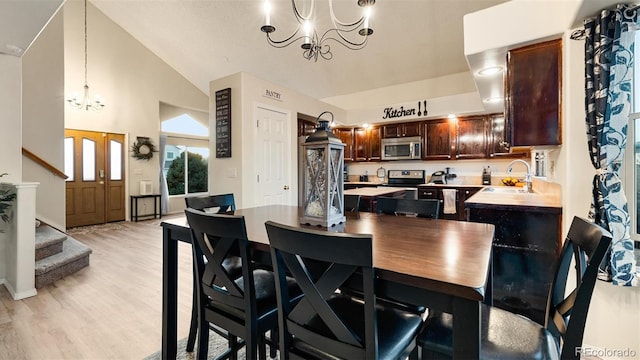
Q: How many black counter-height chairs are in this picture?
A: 6